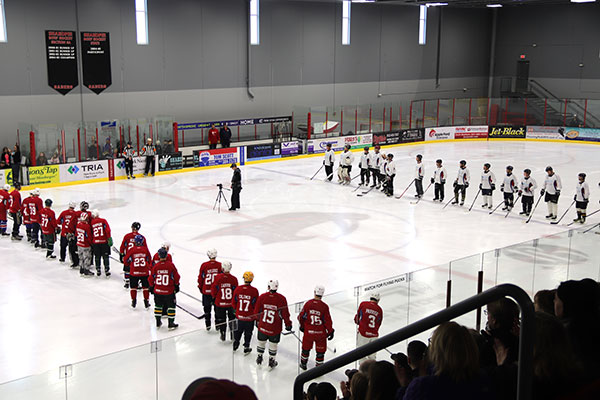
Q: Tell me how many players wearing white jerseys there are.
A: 14